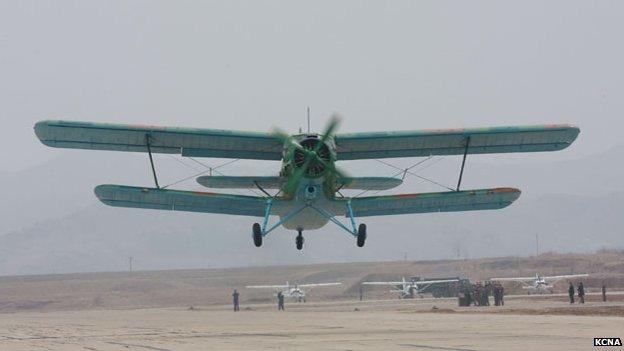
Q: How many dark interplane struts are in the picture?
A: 2